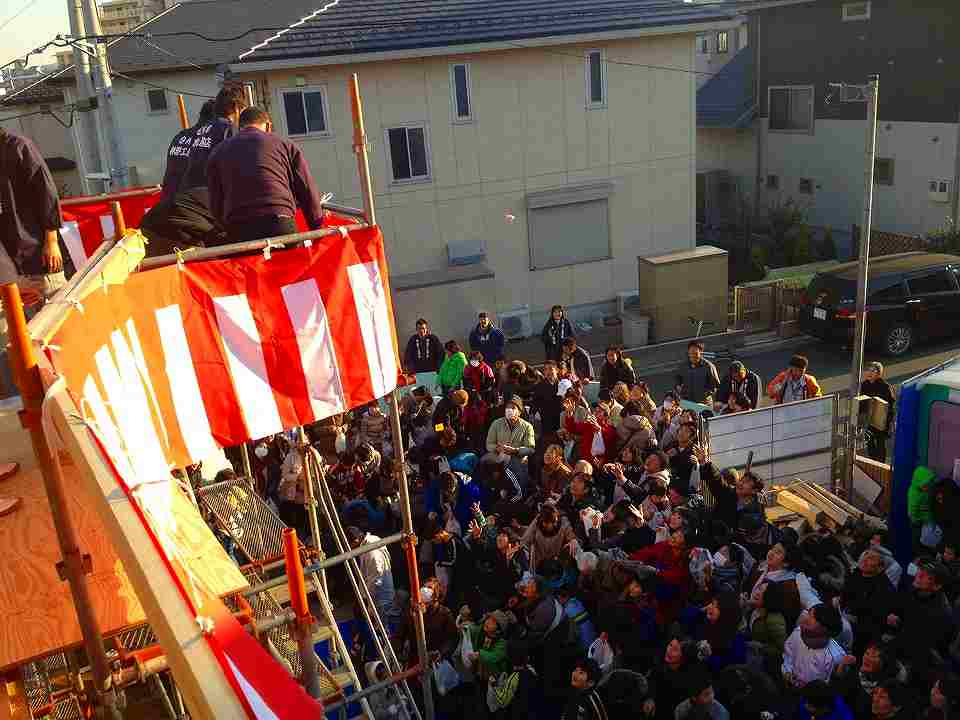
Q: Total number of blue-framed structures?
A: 1